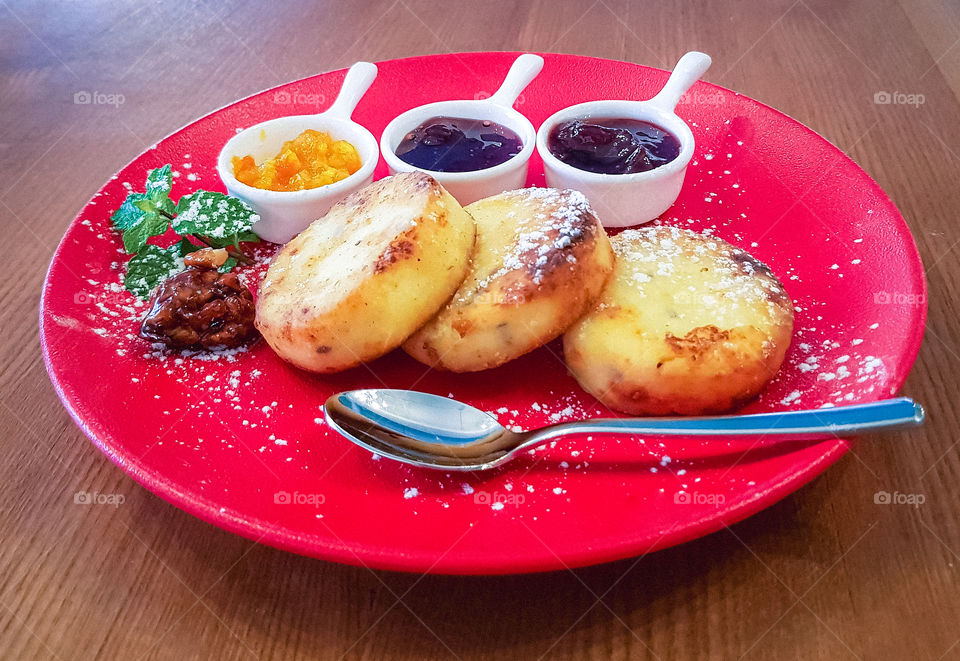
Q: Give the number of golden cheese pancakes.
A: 3